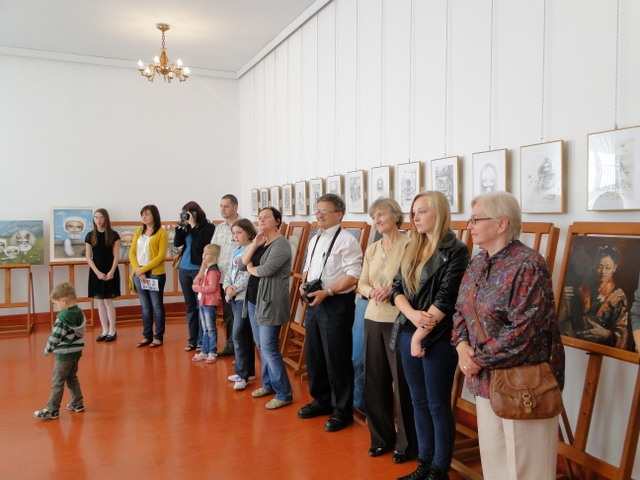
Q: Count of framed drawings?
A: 14